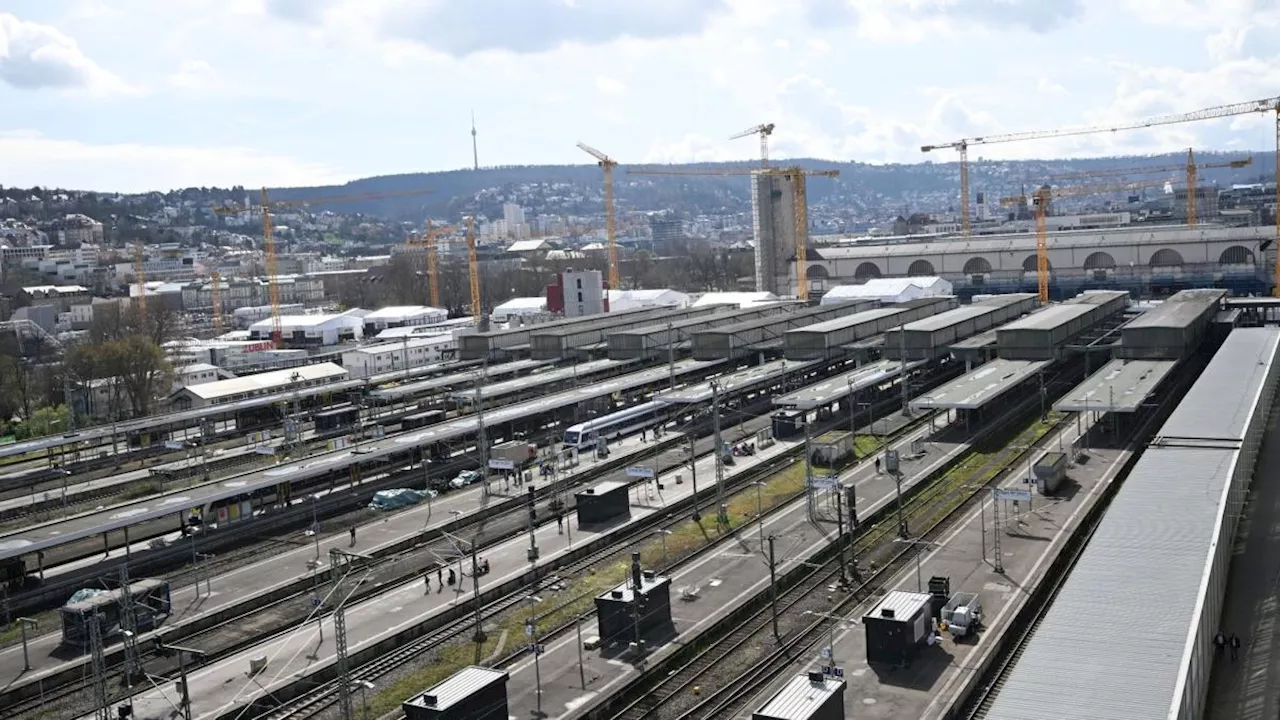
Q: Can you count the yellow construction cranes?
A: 12